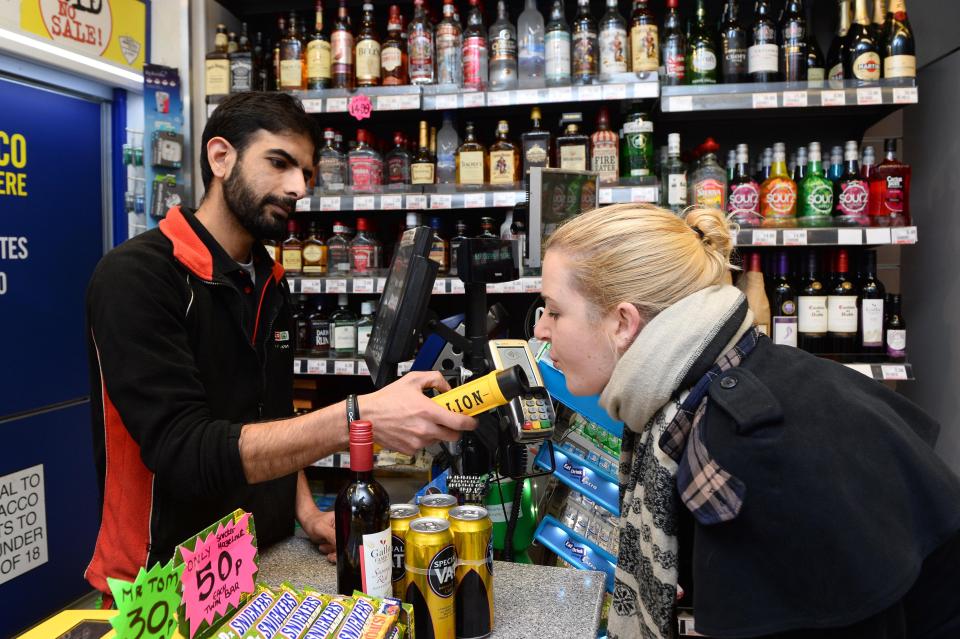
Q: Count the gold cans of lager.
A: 4